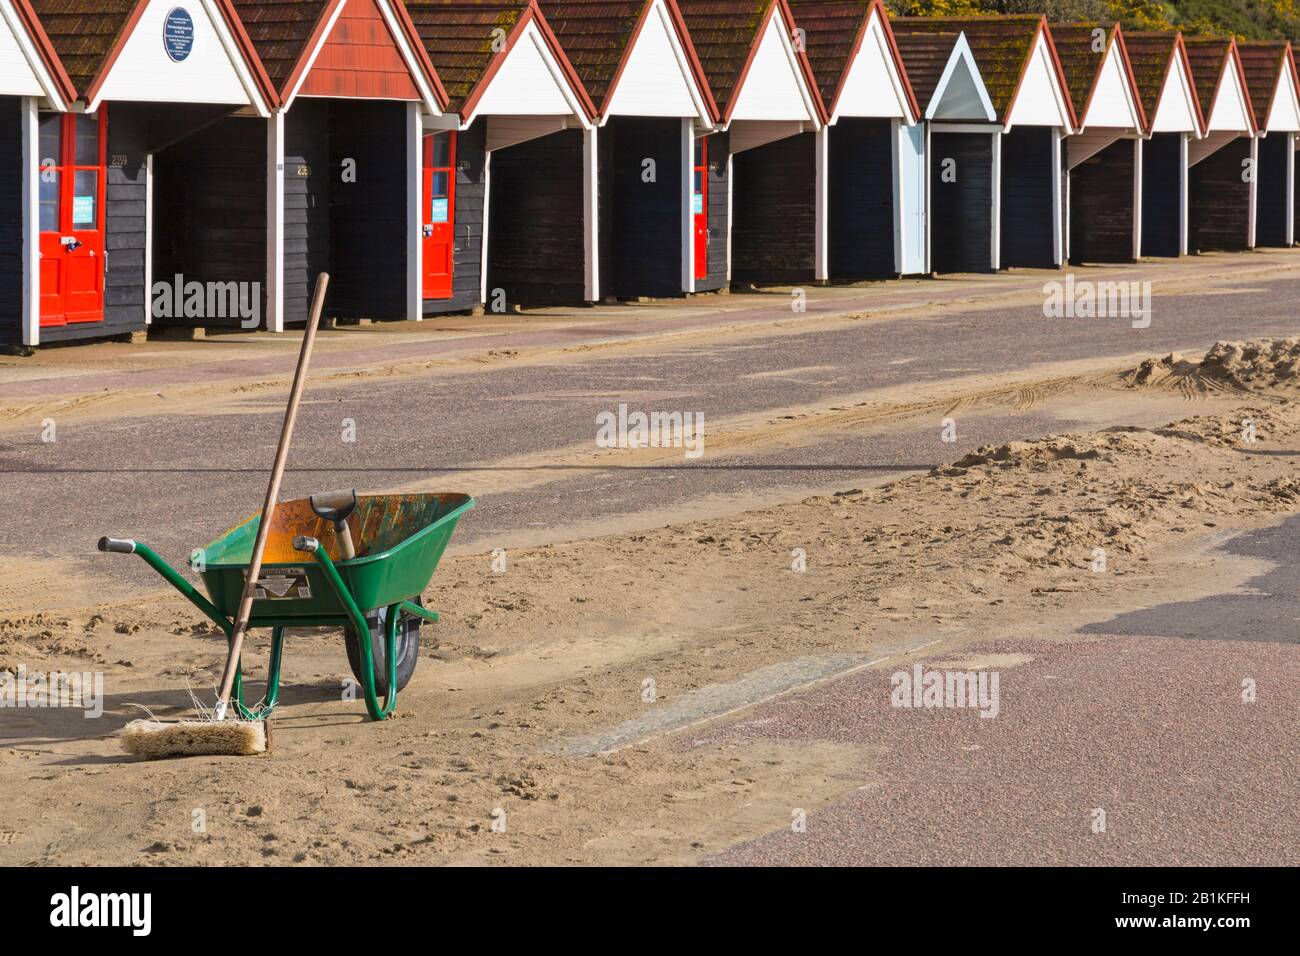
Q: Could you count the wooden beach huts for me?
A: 13